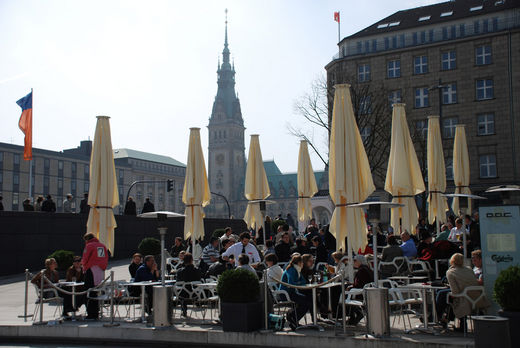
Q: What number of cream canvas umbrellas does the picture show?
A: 8